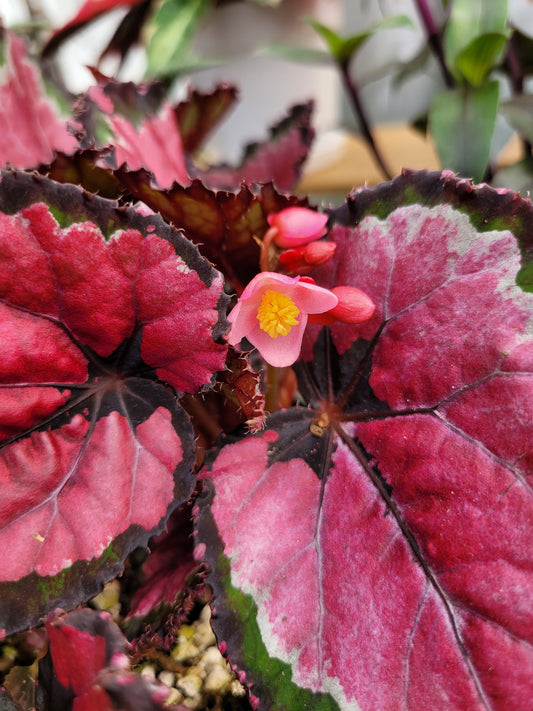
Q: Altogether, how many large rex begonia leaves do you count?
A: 2